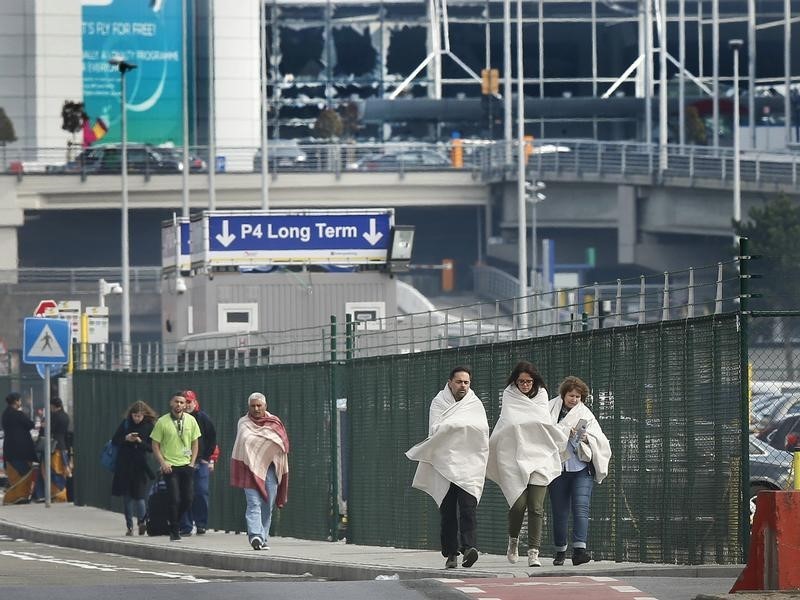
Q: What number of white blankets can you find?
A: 3